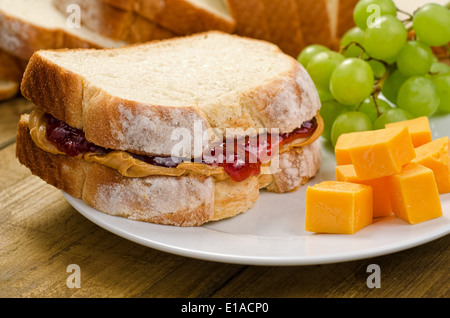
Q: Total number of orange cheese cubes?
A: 7